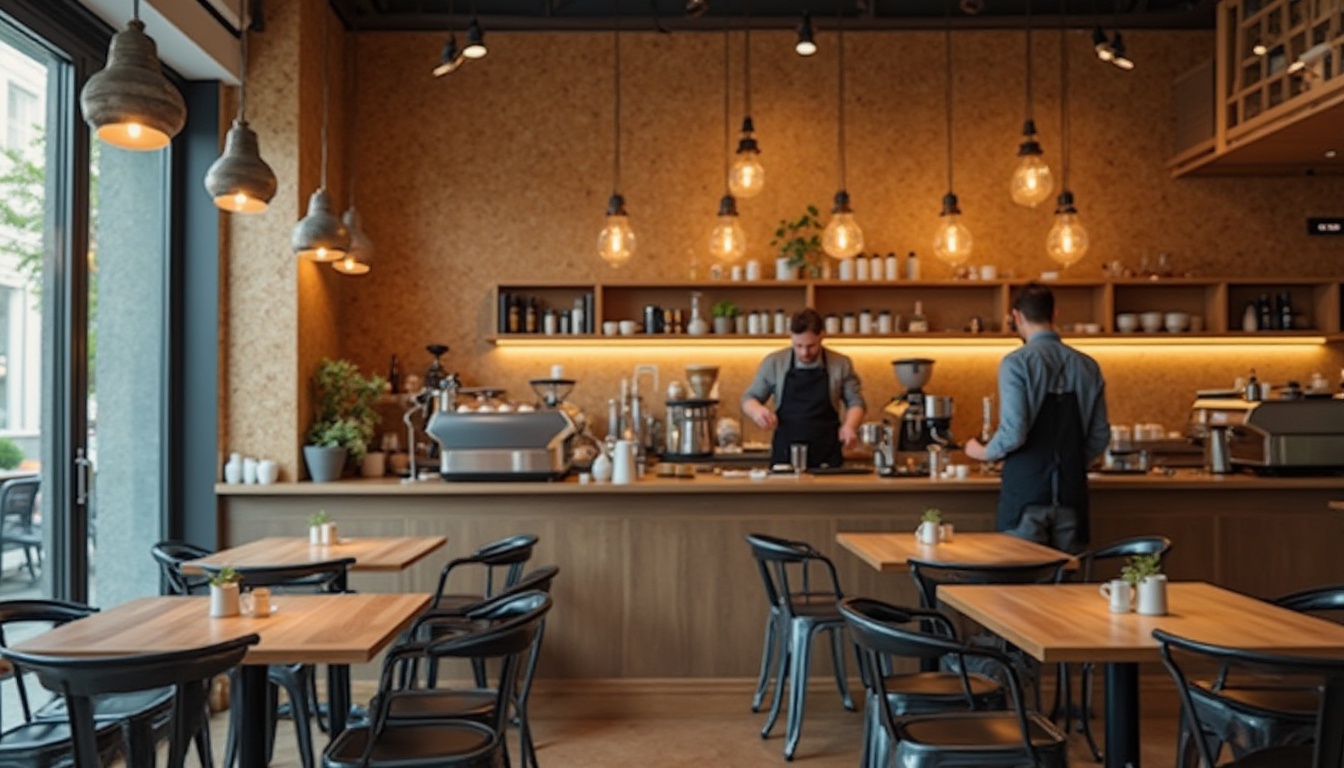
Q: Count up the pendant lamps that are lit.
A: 11